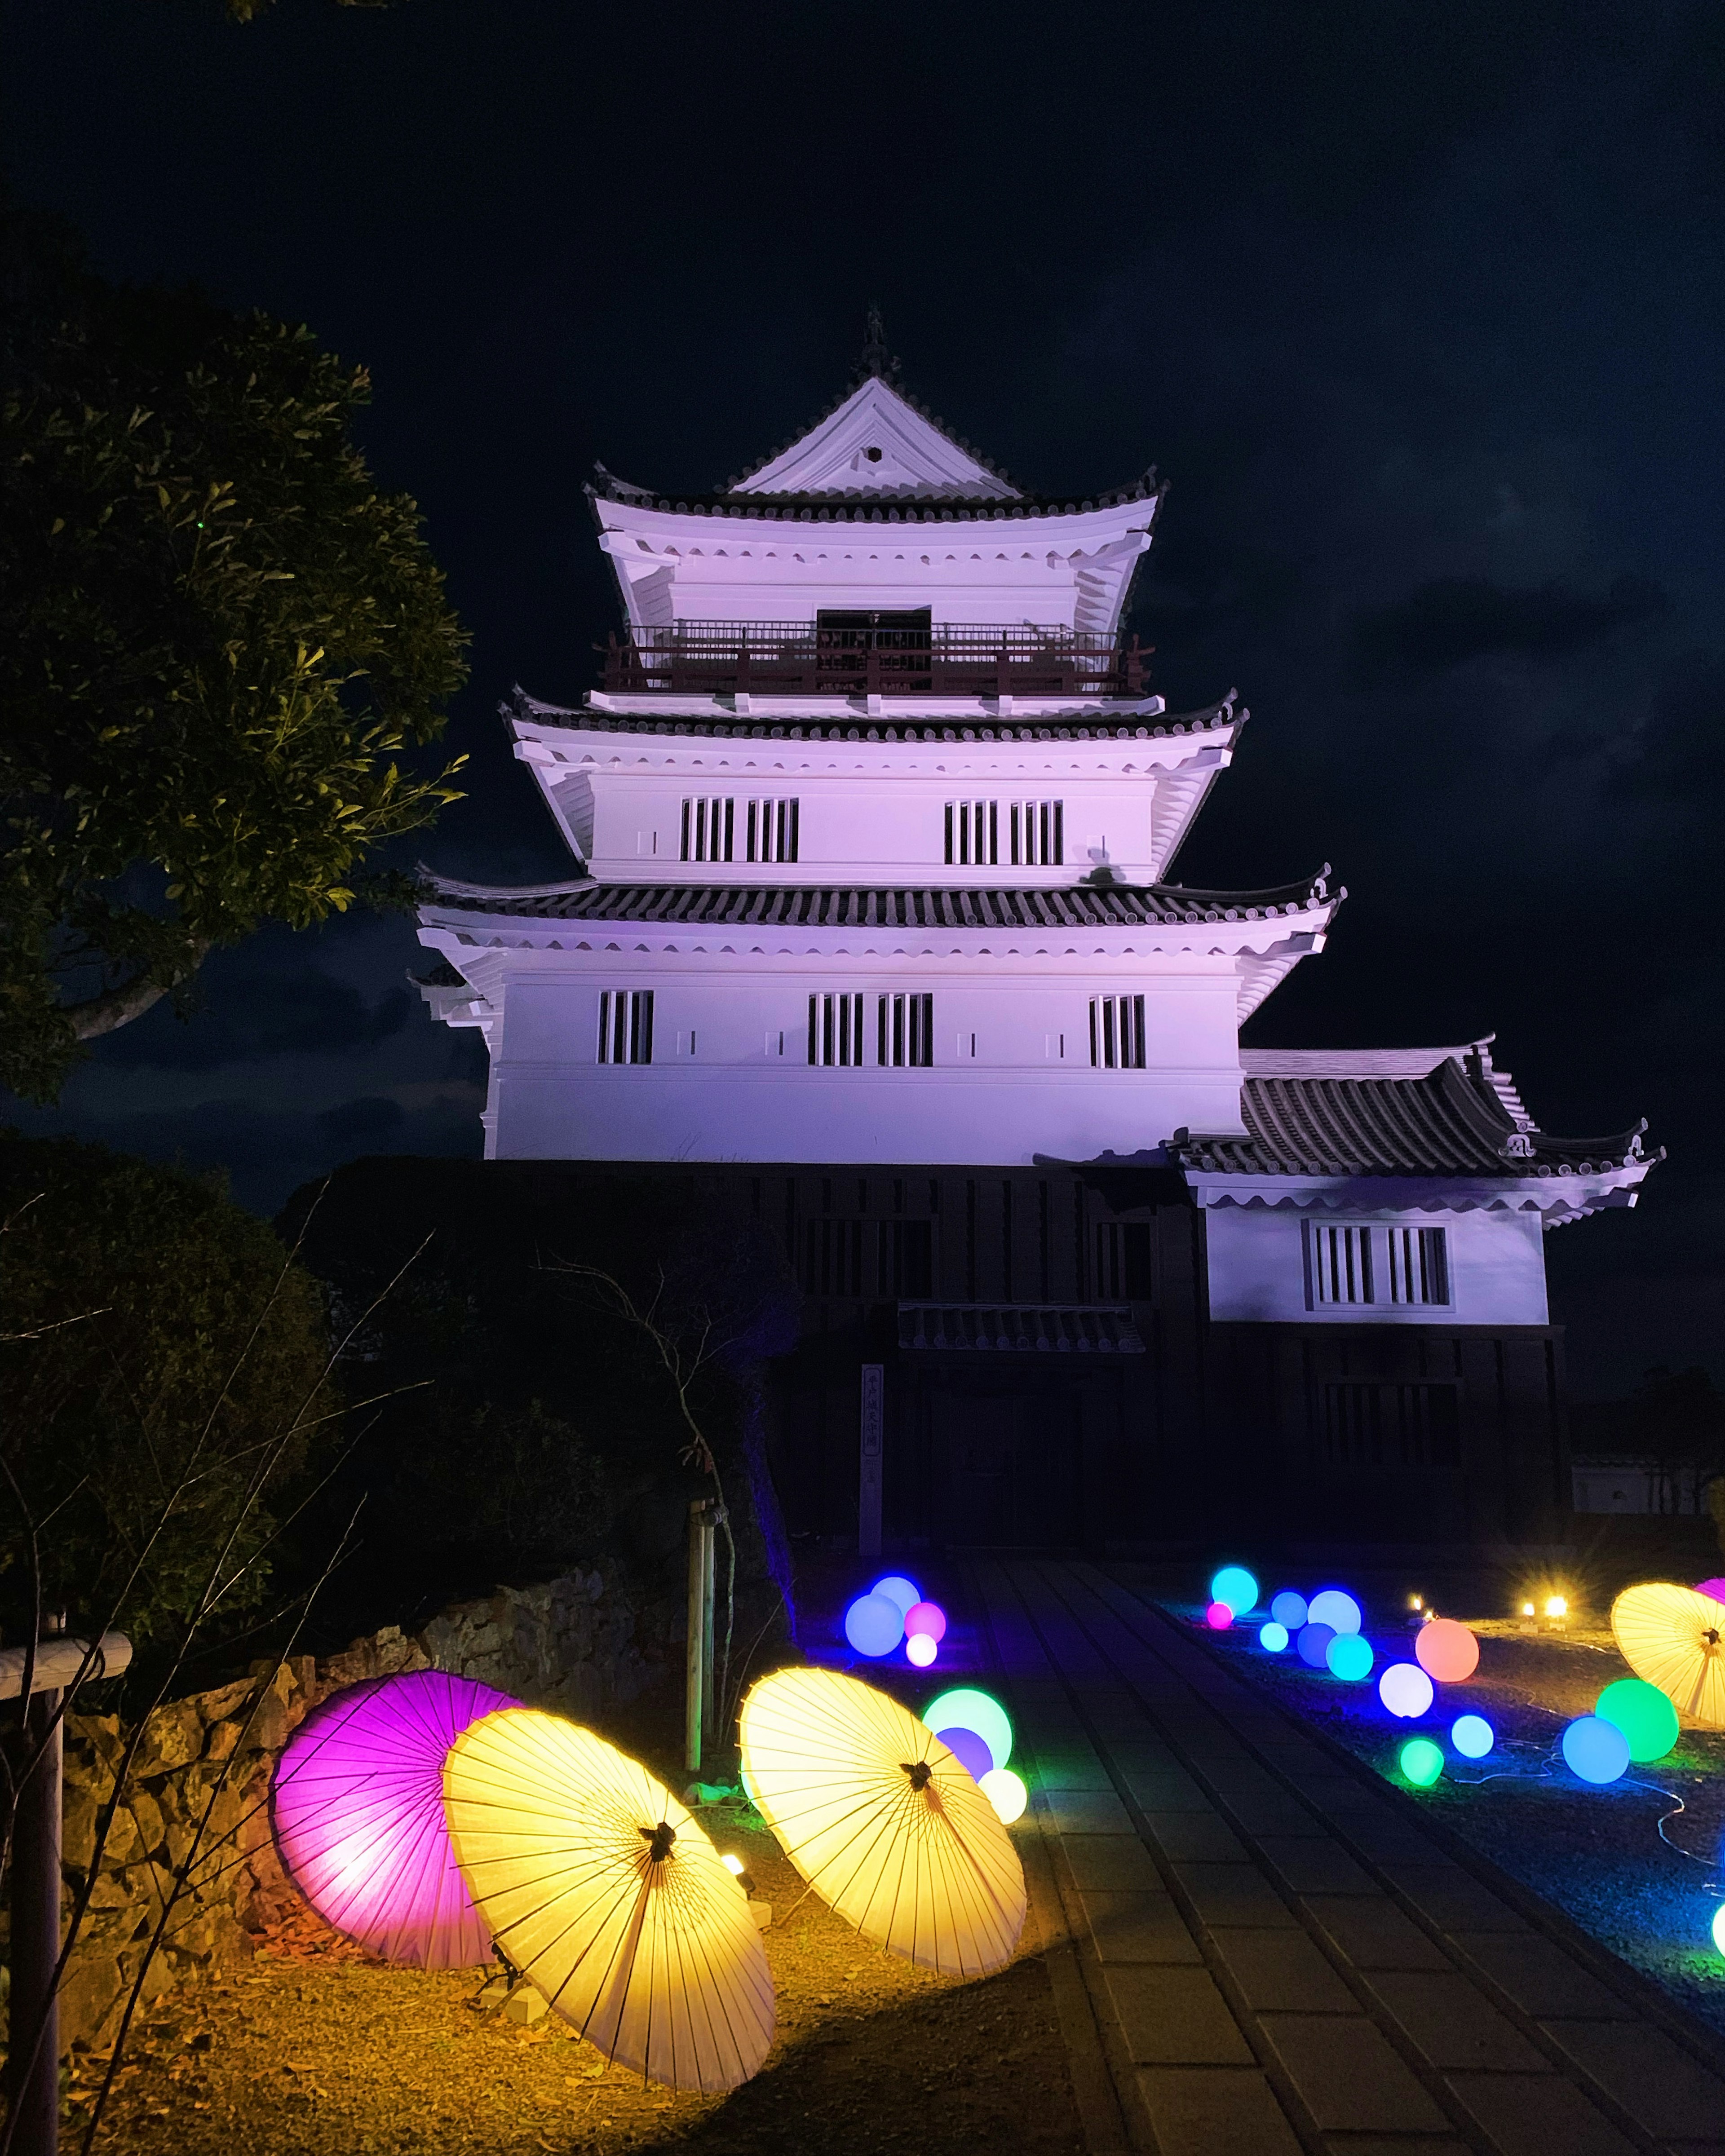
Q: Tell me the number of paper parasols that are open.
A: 5